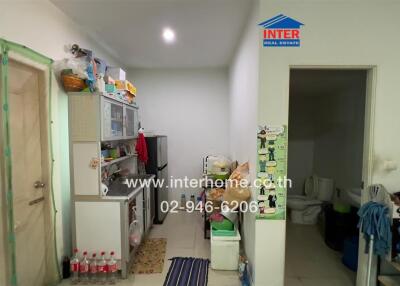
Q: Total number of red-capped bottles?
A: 5